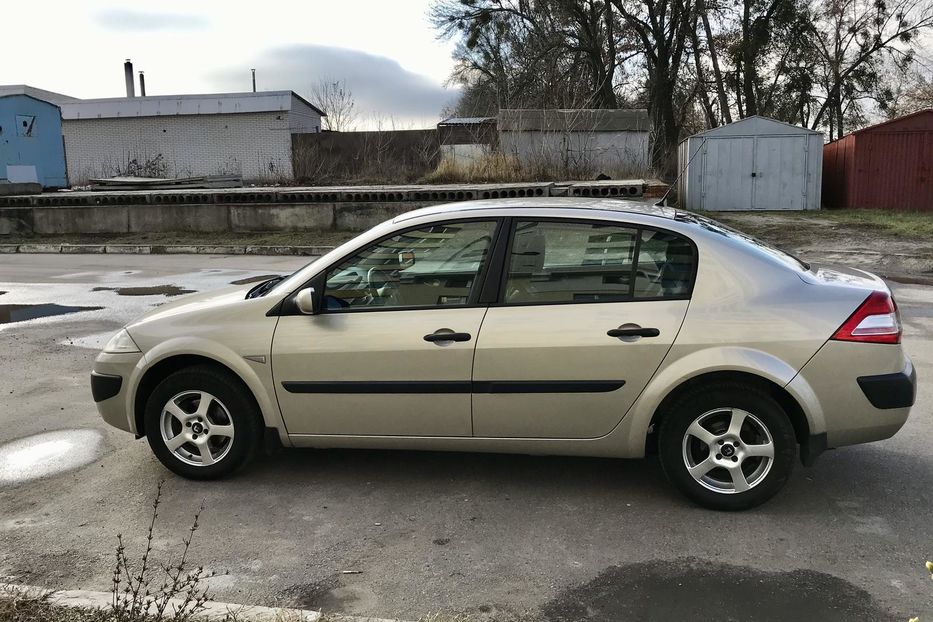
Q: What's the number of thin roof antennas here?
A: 1